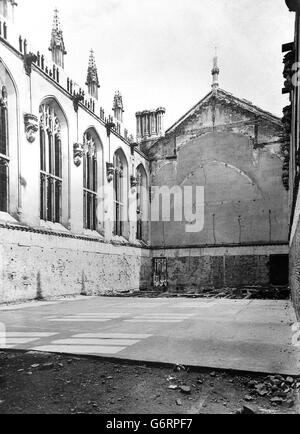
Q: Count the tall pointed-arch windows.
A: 5